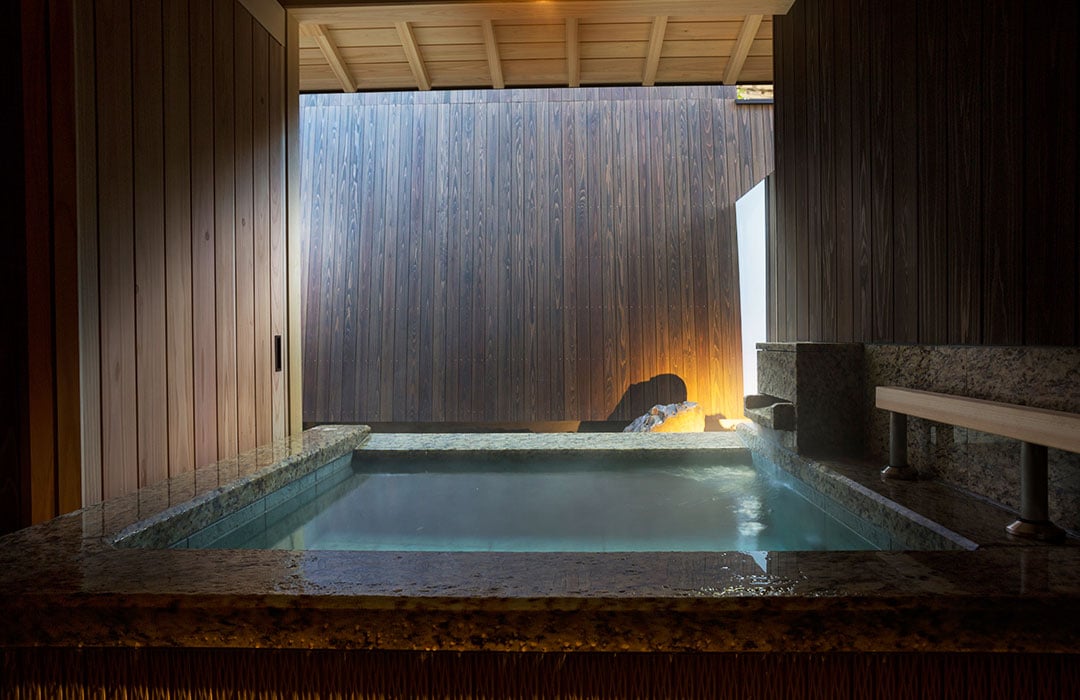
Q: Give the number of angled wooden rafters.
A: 6